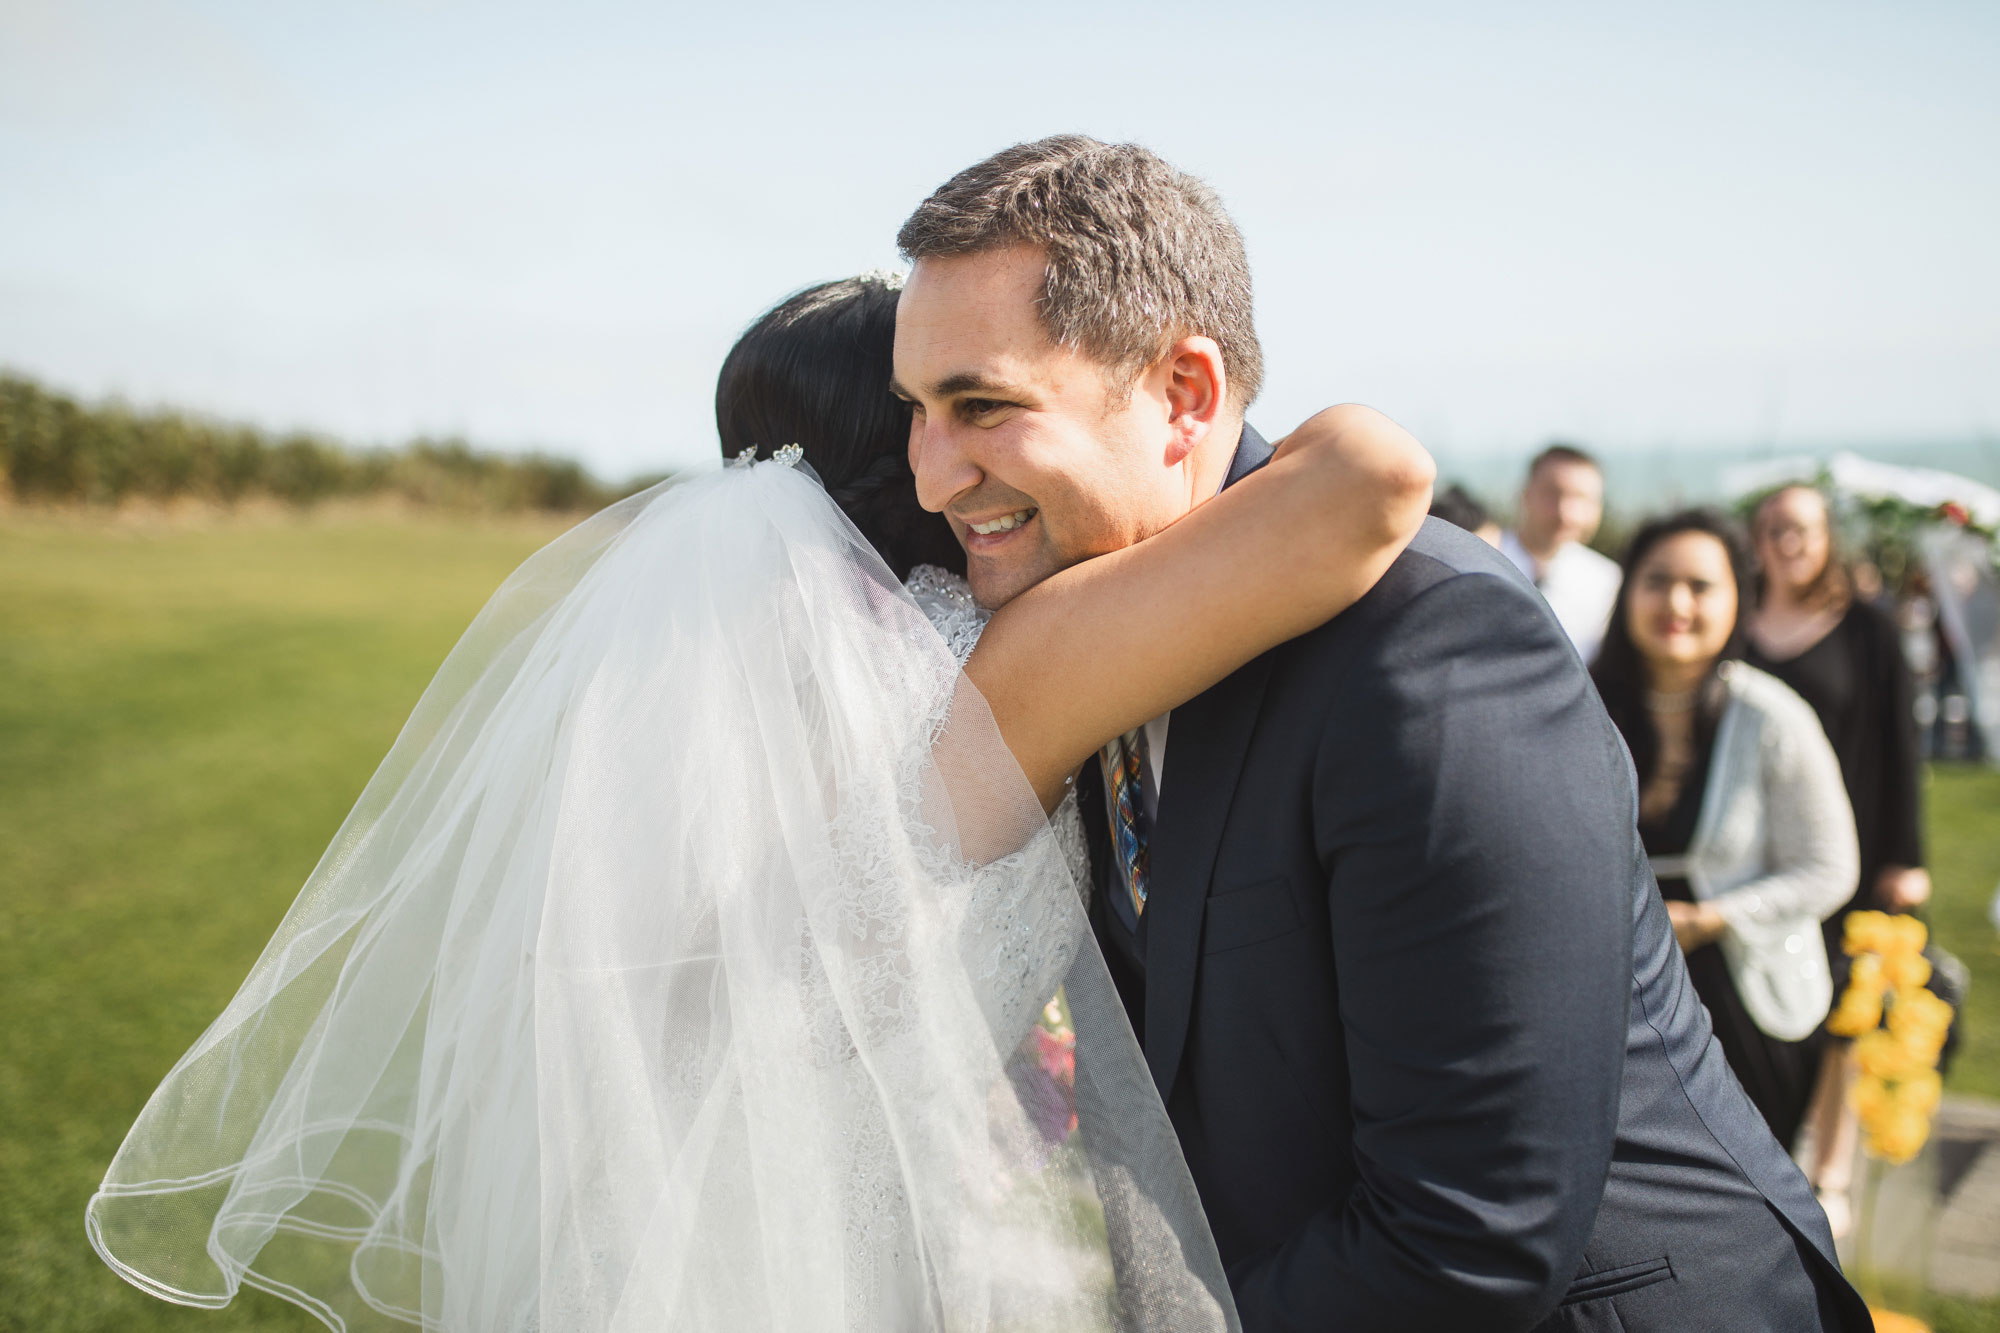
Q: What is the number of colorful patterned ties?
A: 1